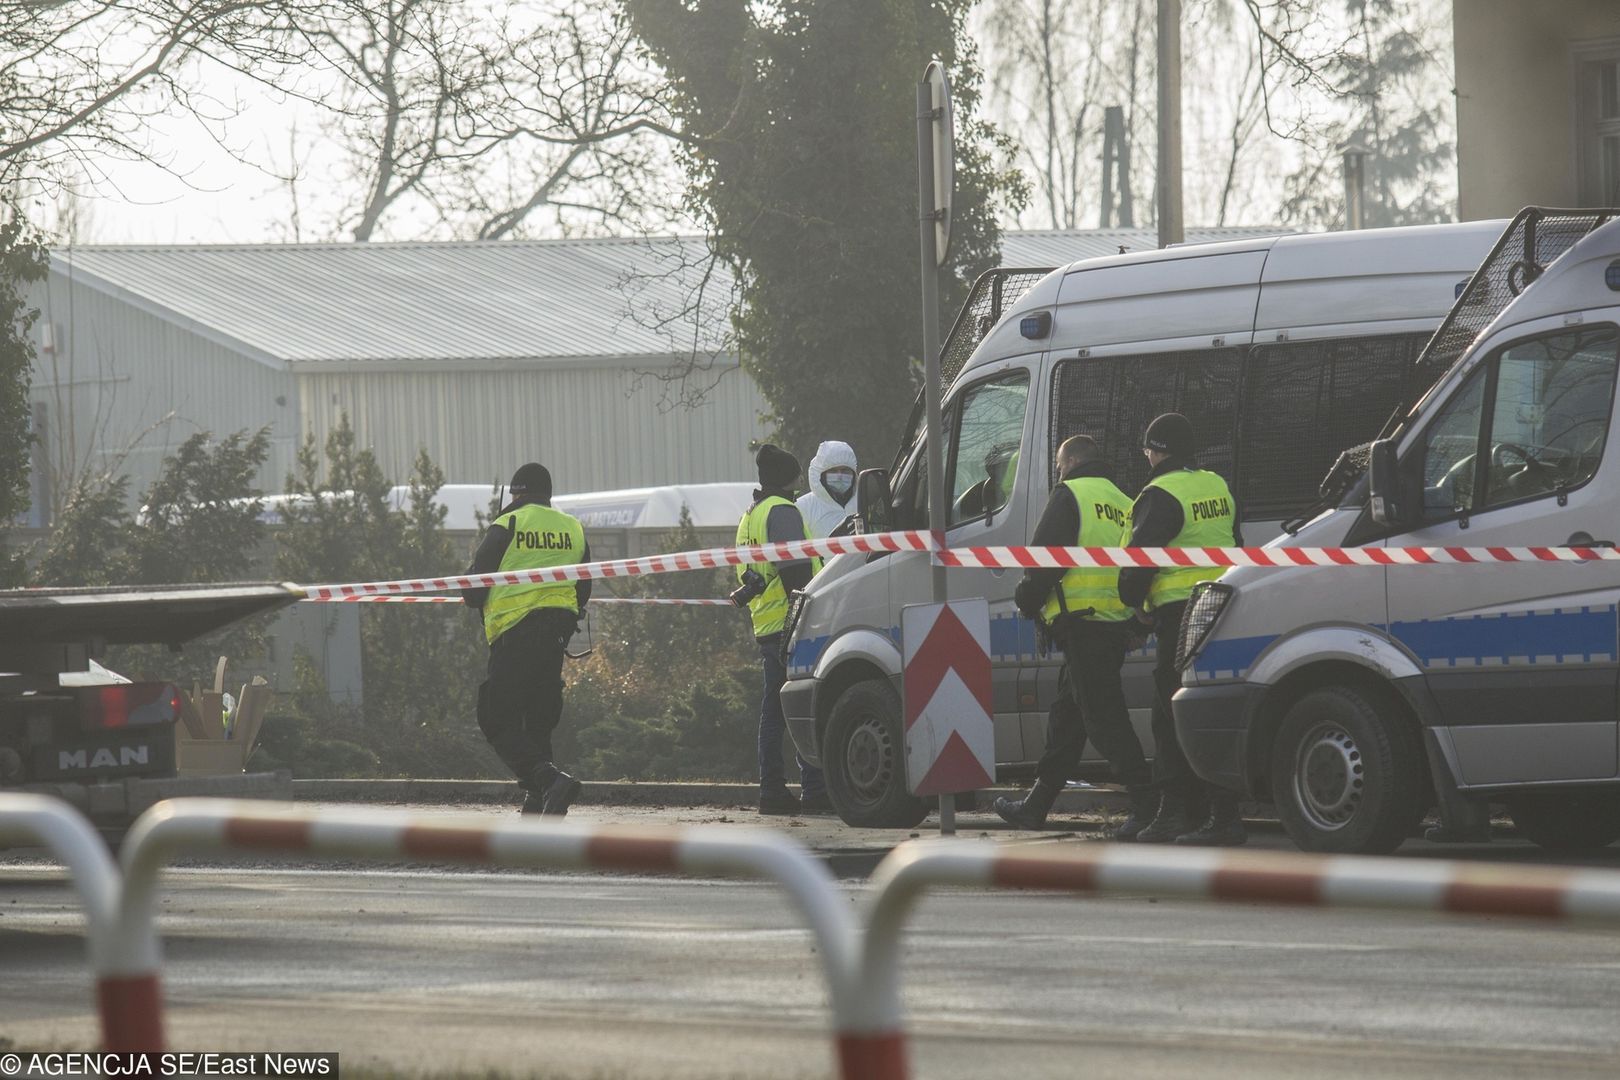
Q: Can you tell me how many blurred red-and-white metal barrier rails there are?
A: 3